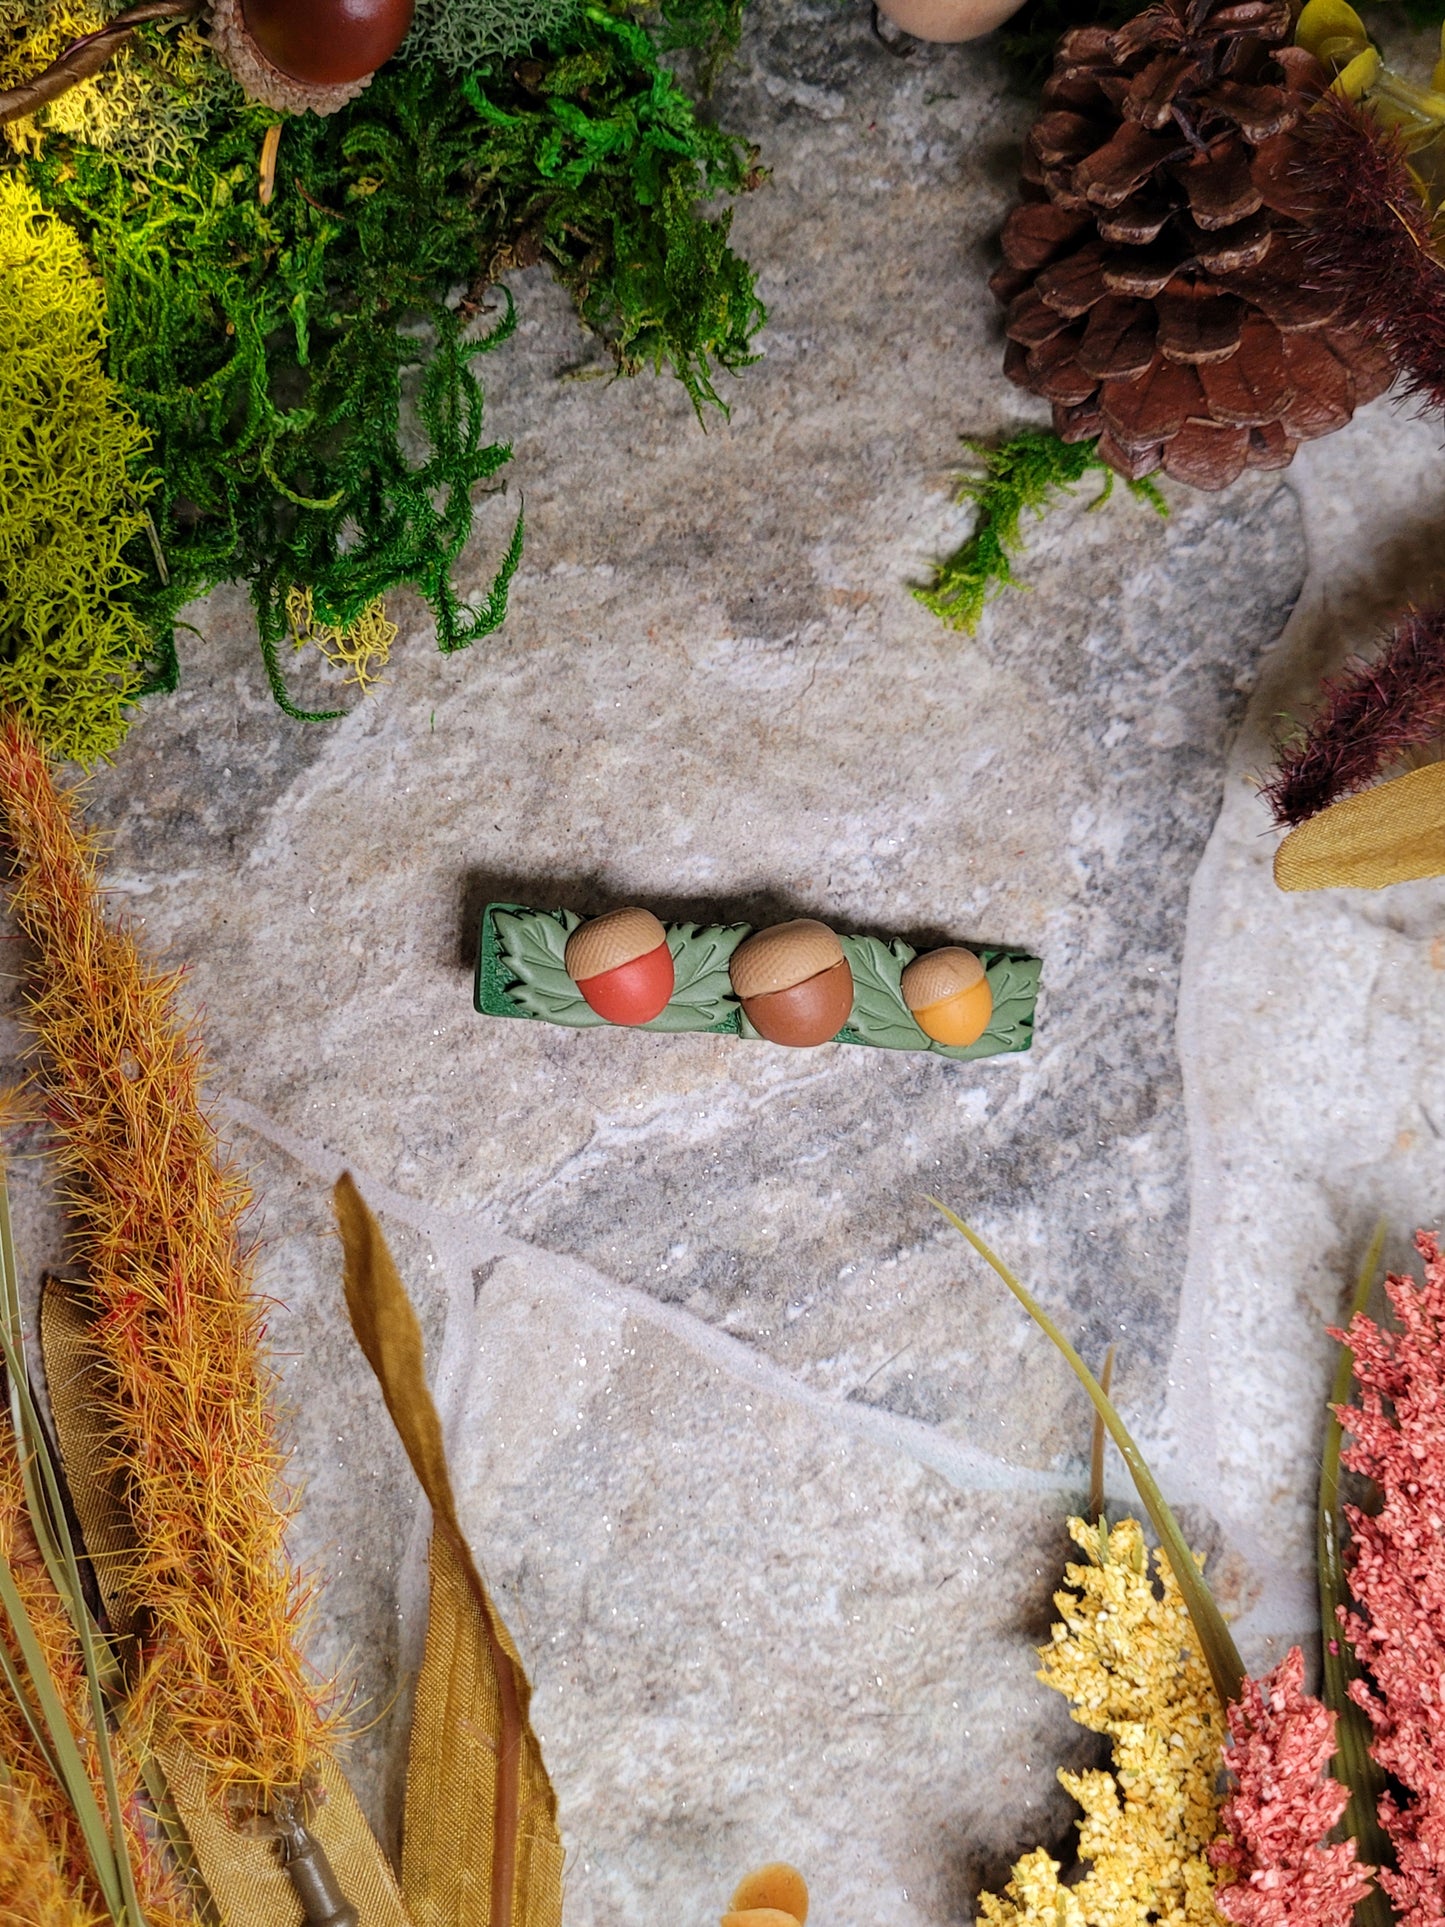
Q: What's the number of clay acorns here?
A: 3